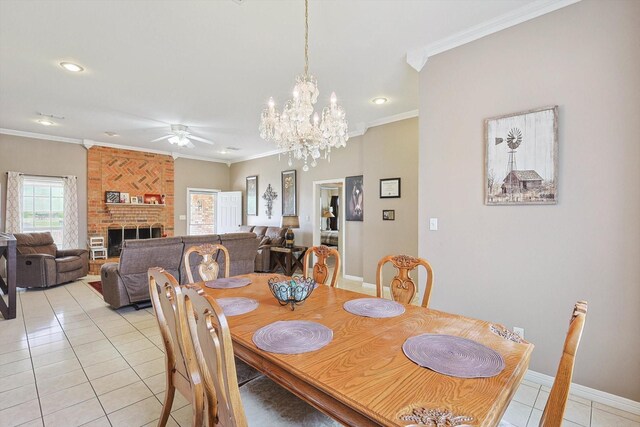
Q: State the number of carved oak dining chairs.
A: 6